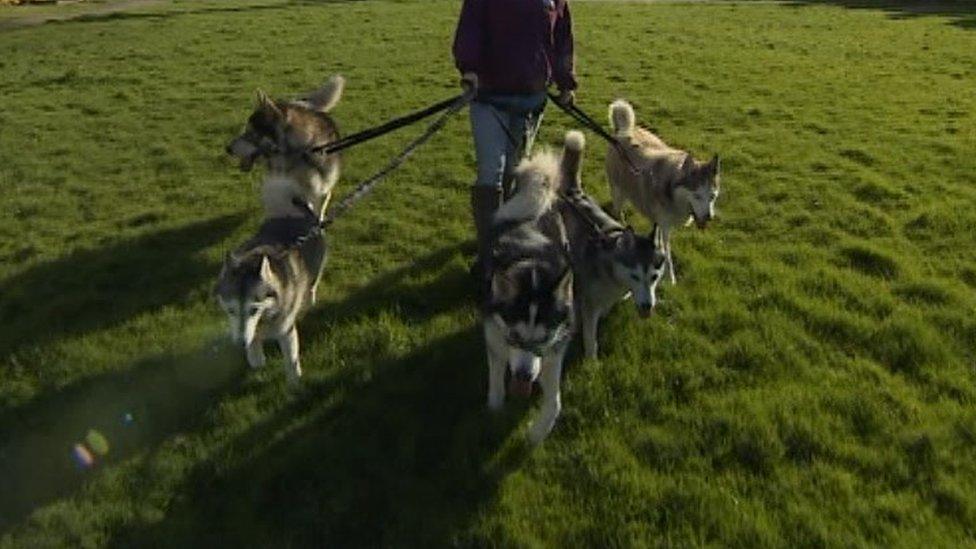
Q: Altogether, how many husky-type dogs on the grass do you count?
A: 5